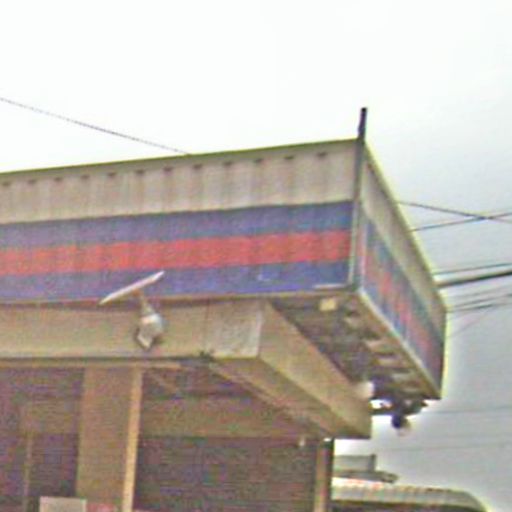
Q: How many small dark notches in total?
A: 12